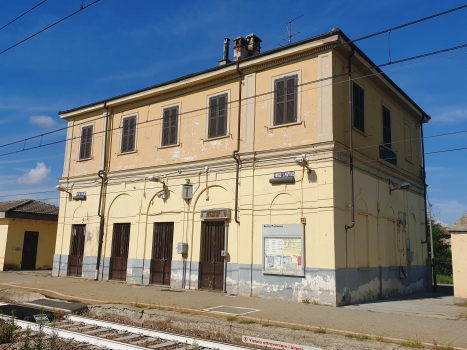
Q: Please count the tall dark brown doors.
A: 4